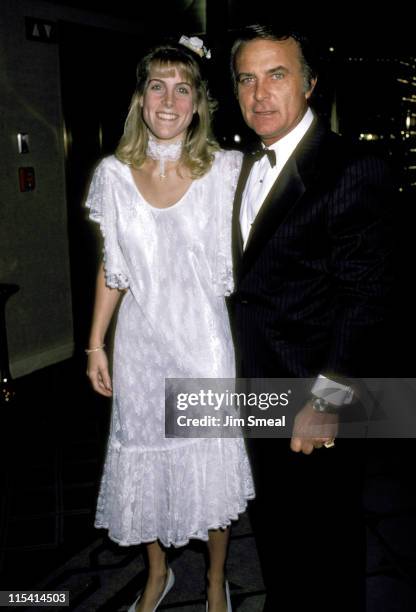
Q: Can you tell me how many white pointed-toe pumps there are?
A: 2